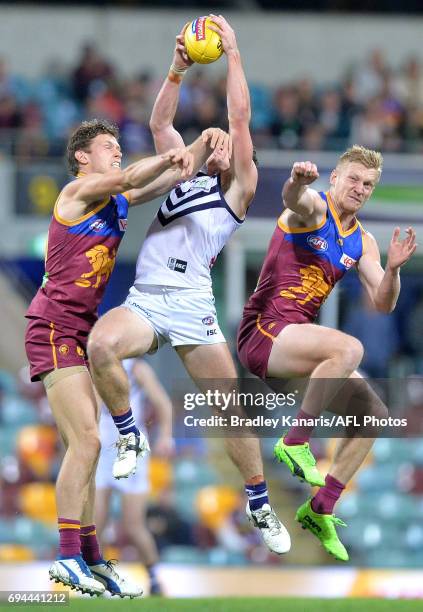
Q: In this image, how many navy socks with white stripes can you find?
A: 2